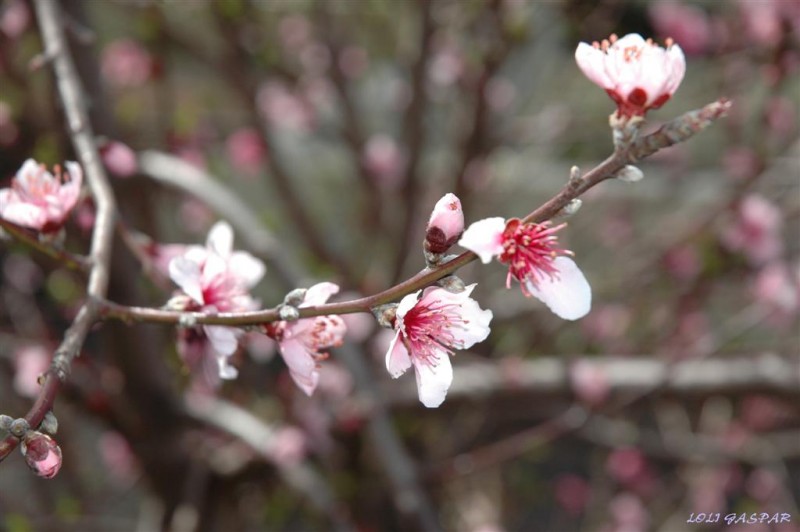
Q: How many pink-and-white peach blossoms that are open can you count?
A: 6